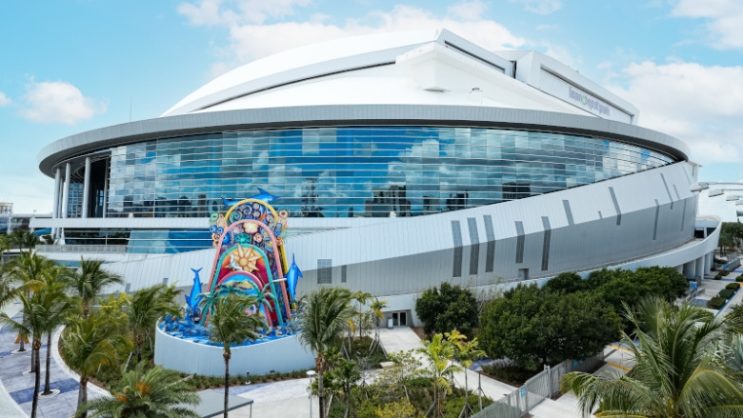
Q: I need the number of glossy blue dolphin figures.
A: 3